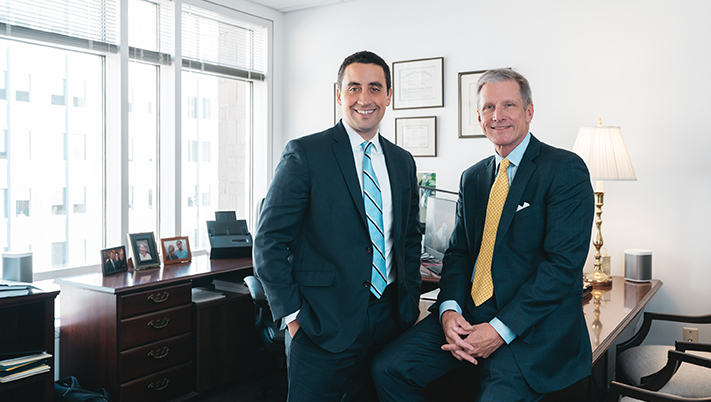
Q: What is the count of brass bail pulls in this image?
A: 4